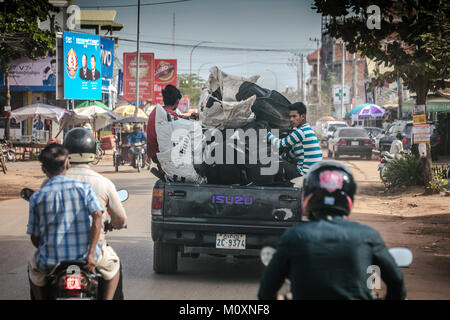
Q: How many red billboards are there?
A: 2